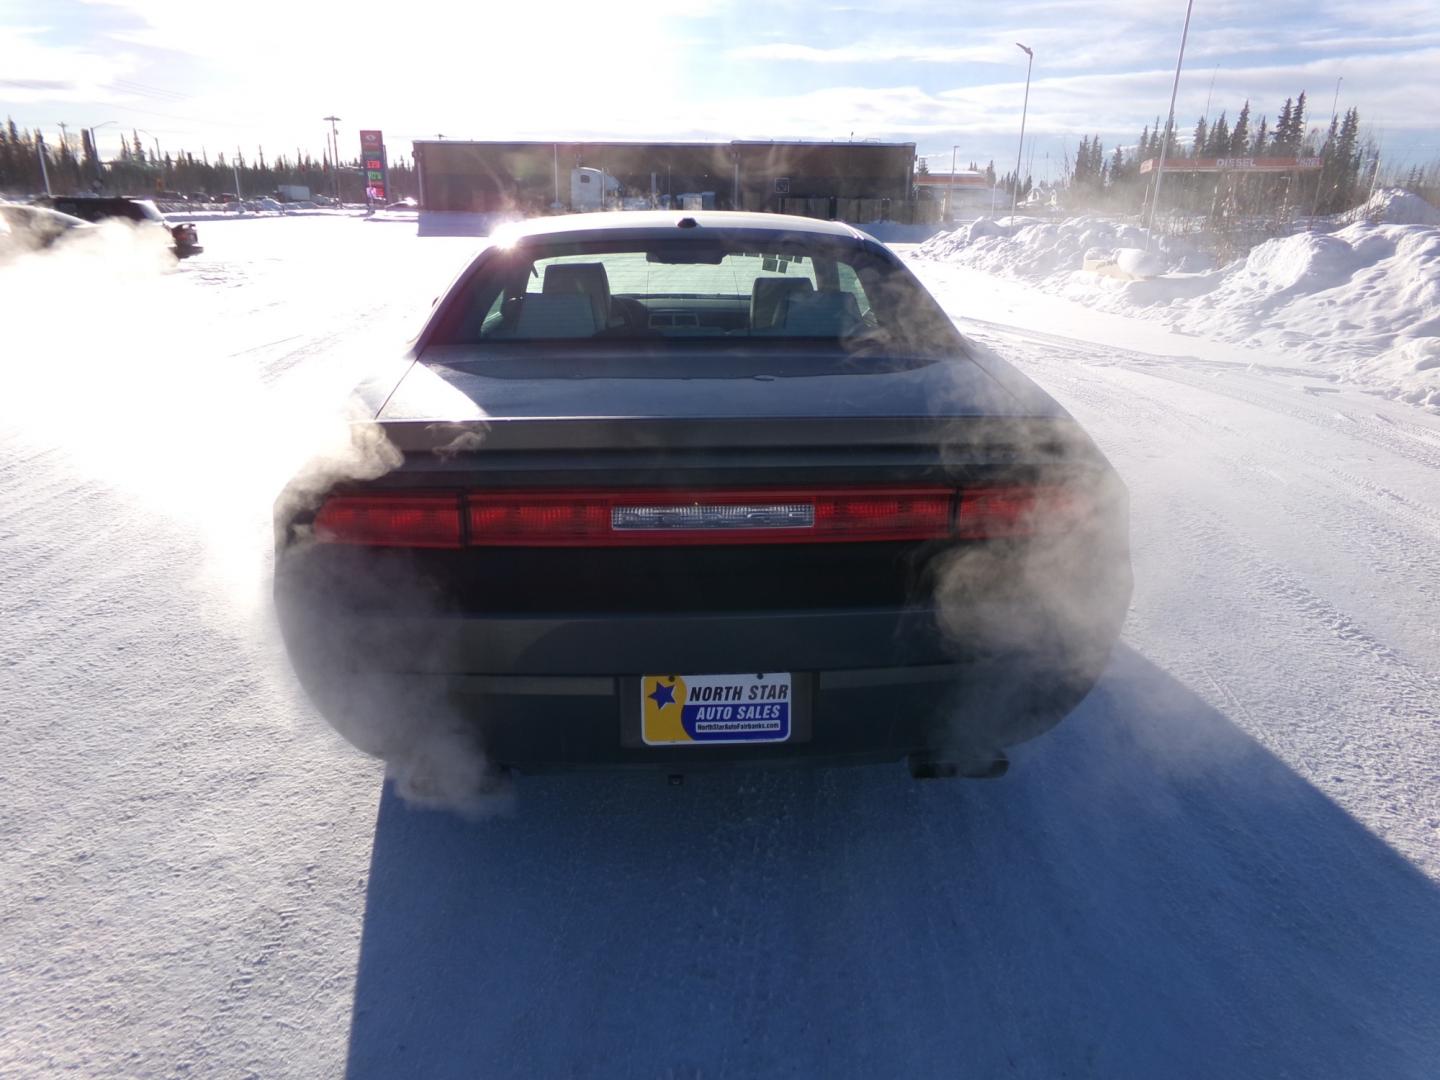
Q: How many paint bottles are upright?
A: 0